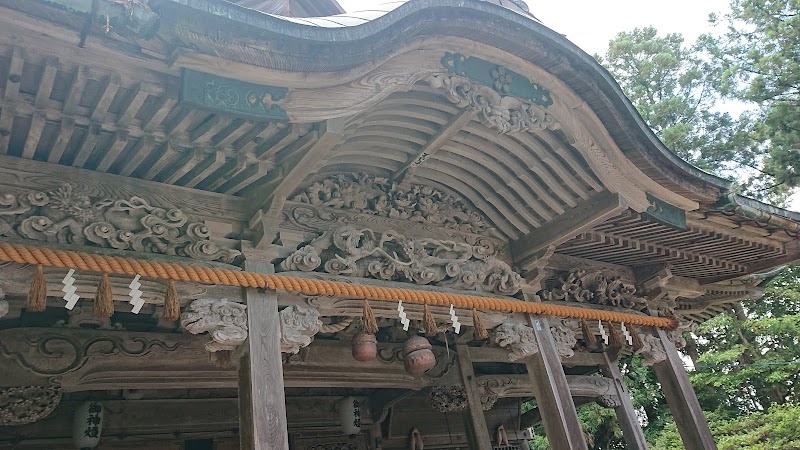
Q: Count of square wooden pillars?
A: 5